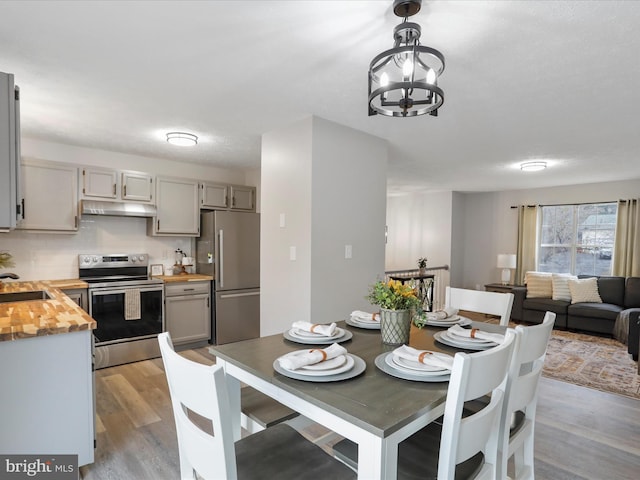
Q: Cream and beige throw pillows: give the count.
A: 3